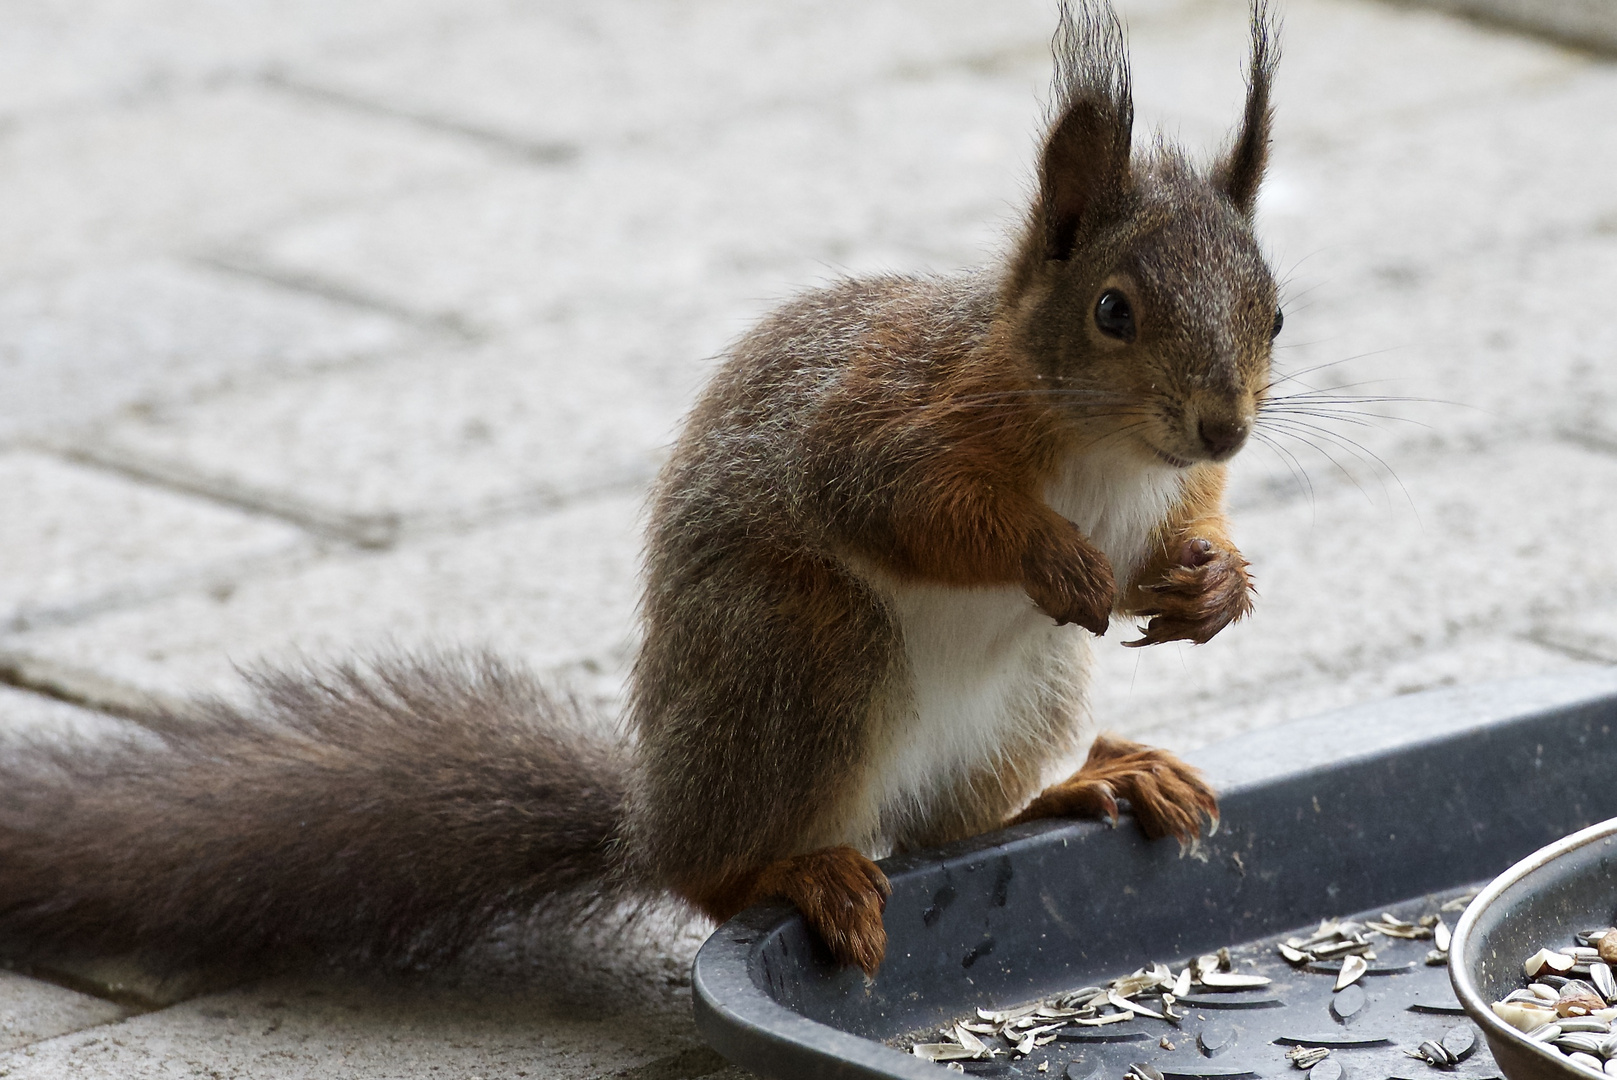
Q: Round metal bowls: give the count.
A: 1